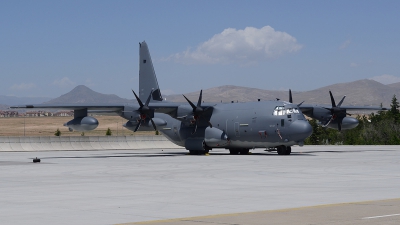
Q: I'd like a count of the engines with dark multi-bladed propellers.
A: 4